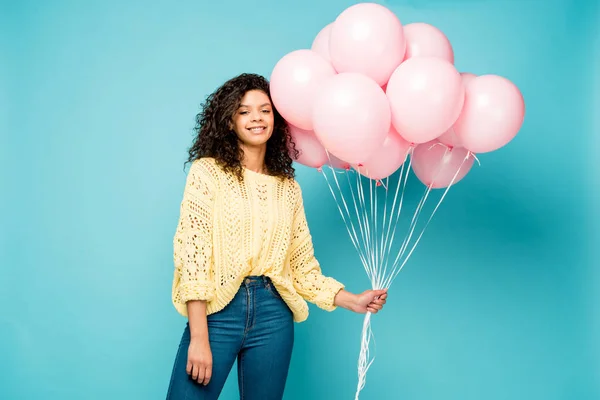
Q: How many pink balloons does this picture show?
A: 12